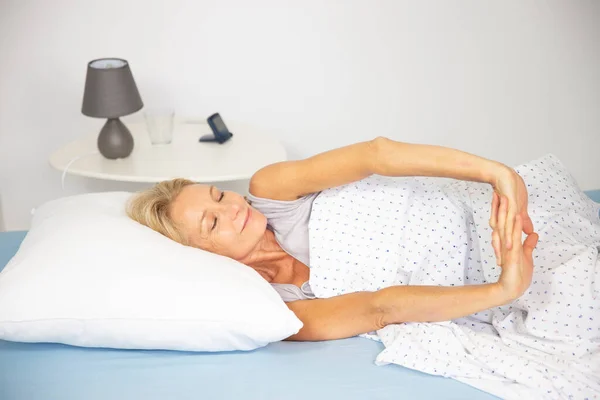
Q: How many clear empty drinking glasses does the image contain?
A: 1